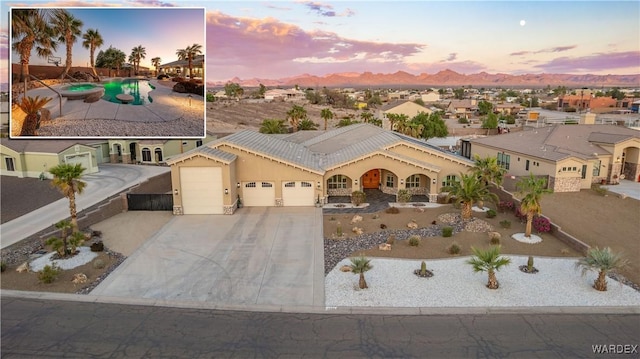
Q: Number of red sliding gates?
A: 0